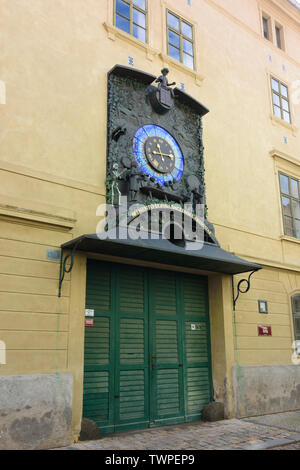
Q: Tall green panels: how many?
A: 4